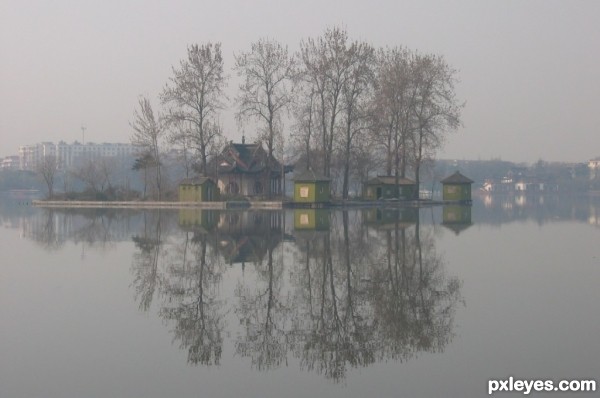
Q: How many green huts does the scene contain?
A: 4